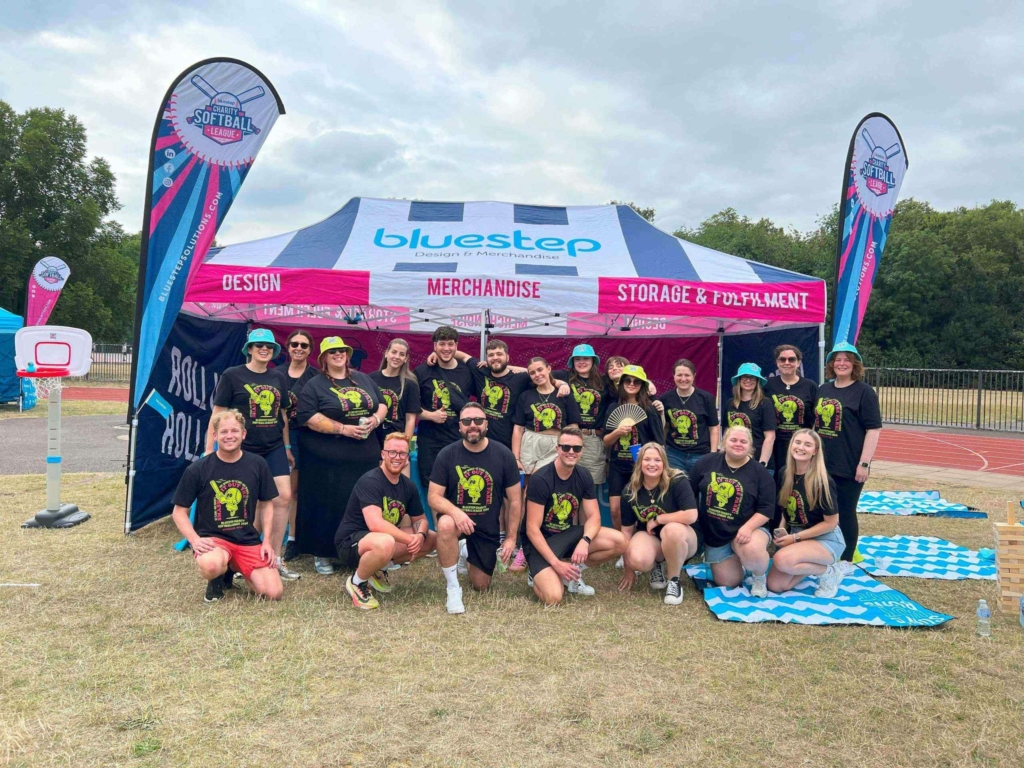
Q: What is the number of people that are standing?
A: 14